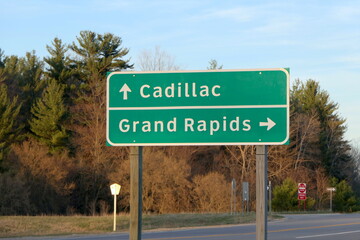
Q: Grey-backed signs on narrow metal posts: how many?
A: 2